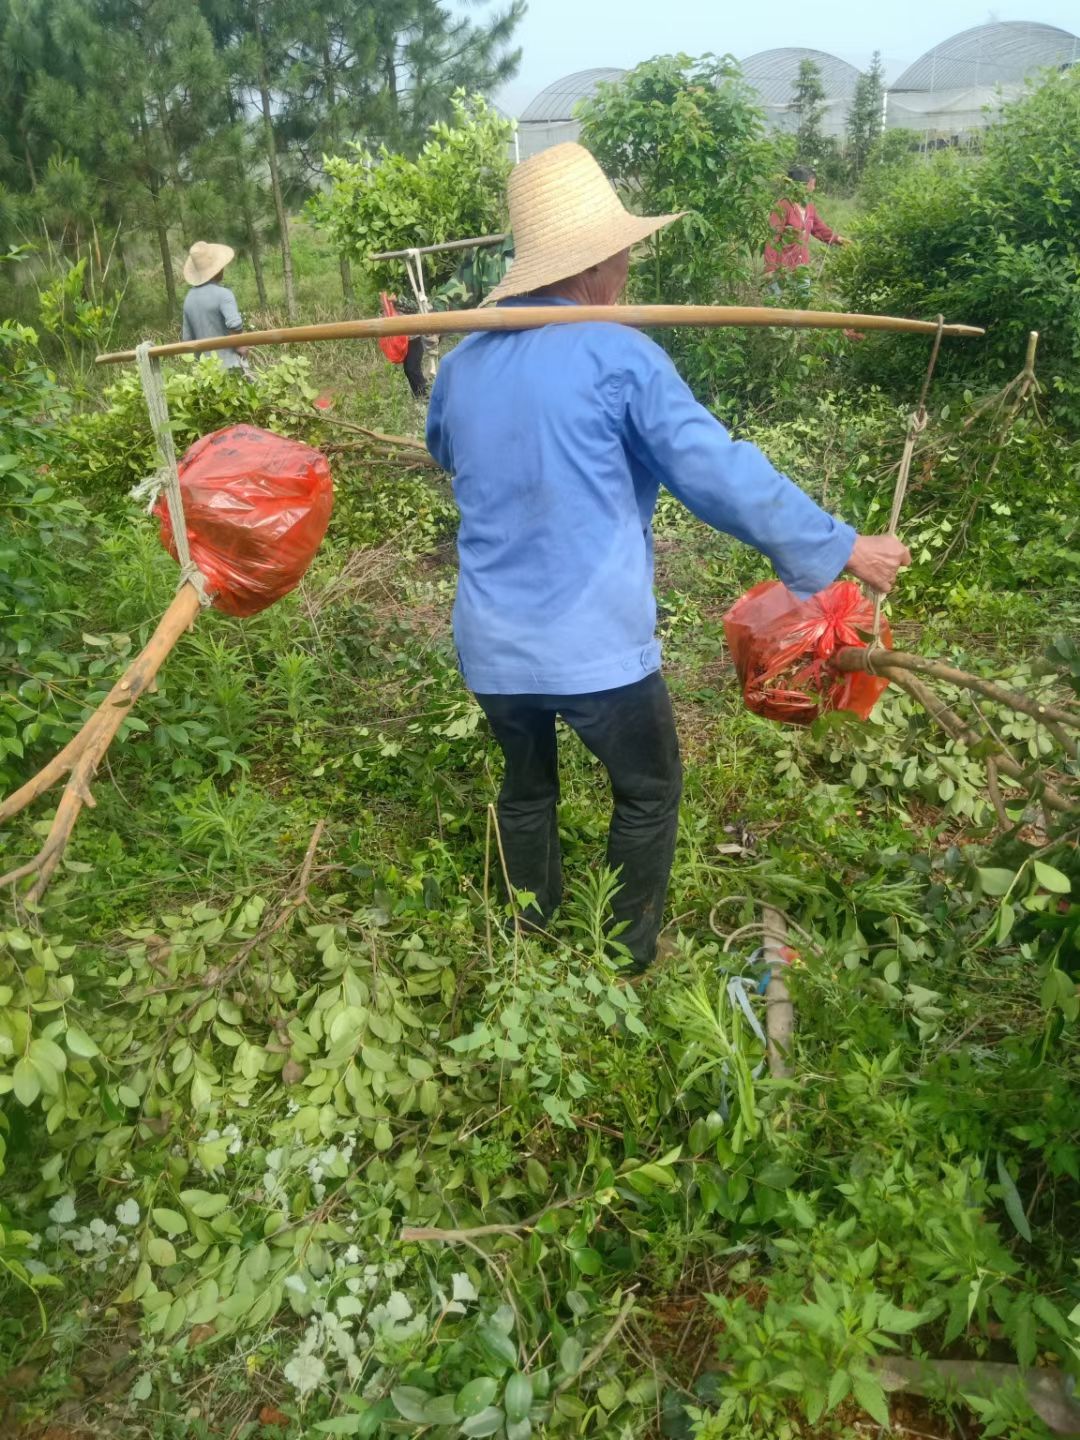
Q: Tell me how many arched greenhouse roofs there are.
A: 3